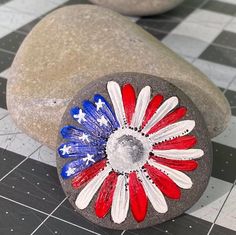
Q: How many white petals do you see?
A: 9